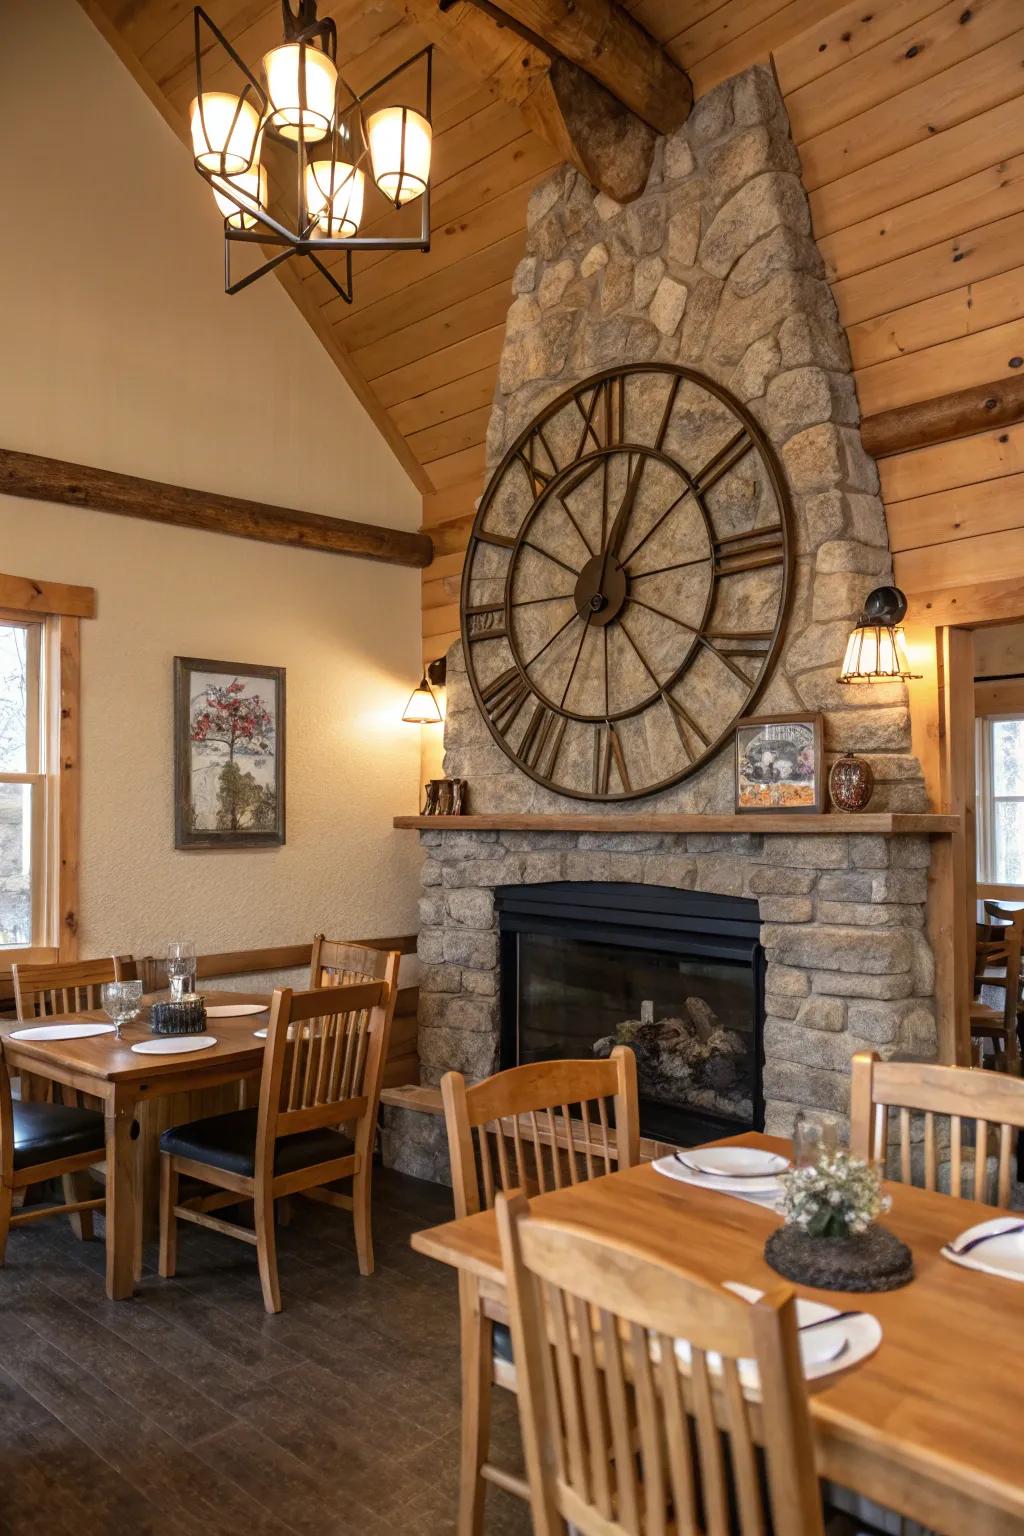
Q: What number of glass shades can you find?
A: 7